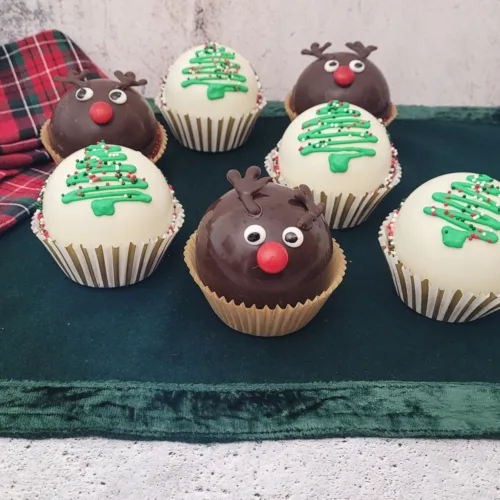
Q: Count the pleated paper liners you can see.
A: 7